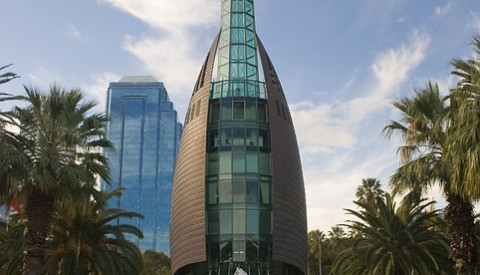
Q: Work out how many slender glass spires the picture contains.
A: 1